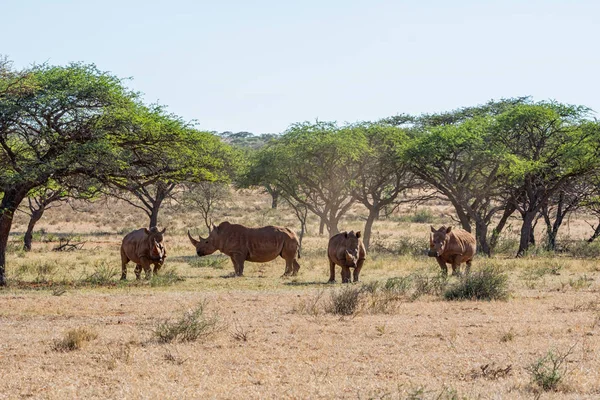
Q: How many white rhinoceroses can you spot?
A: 4